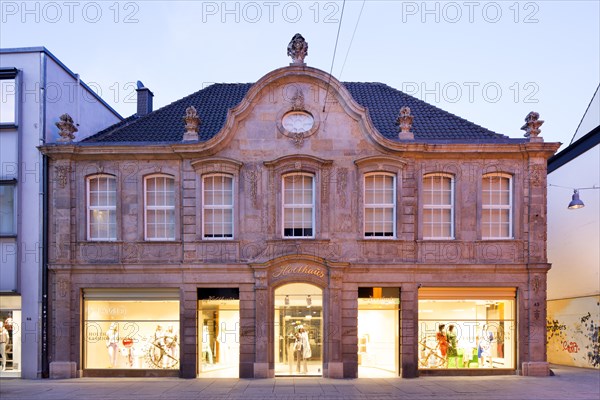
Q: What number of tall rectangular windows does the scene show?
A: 7